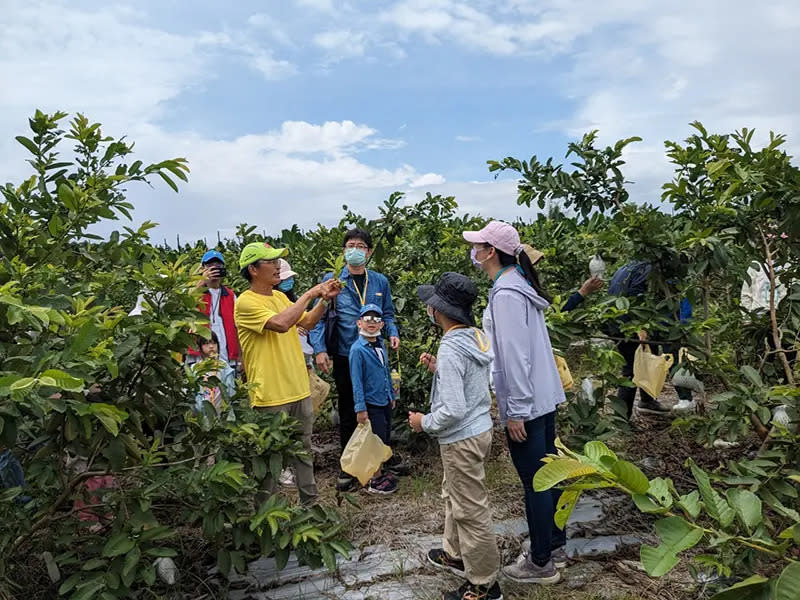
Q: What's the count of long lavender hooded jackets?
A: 1